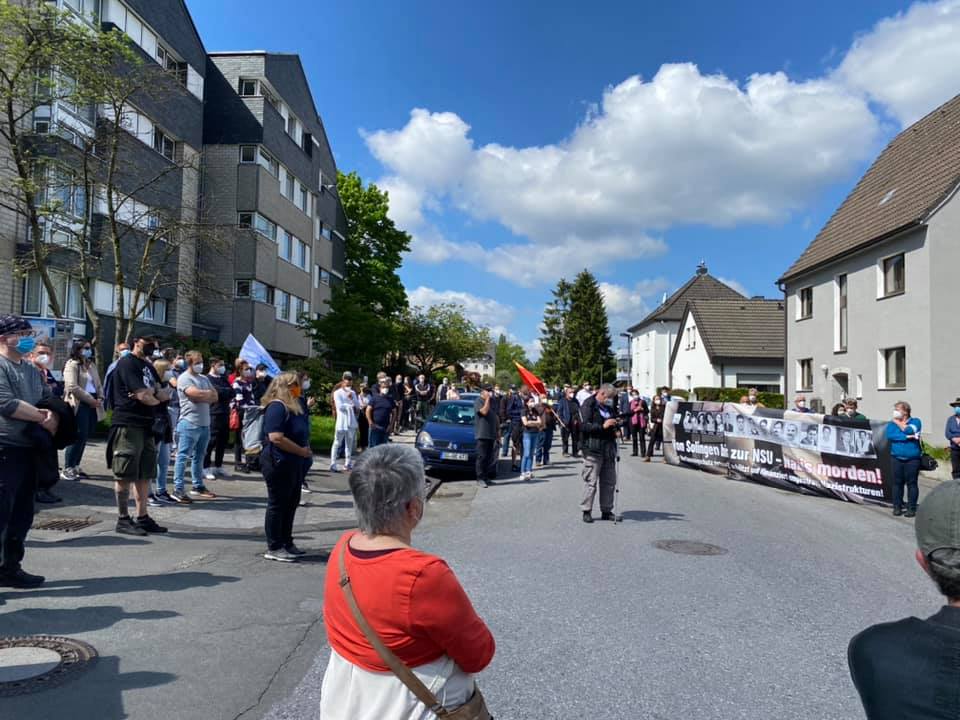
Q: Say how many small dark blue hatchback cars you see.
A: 1